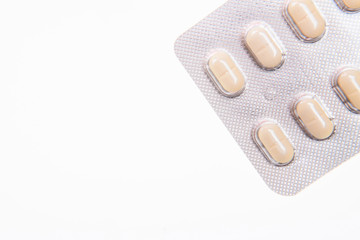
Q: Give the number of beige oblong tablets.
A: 7